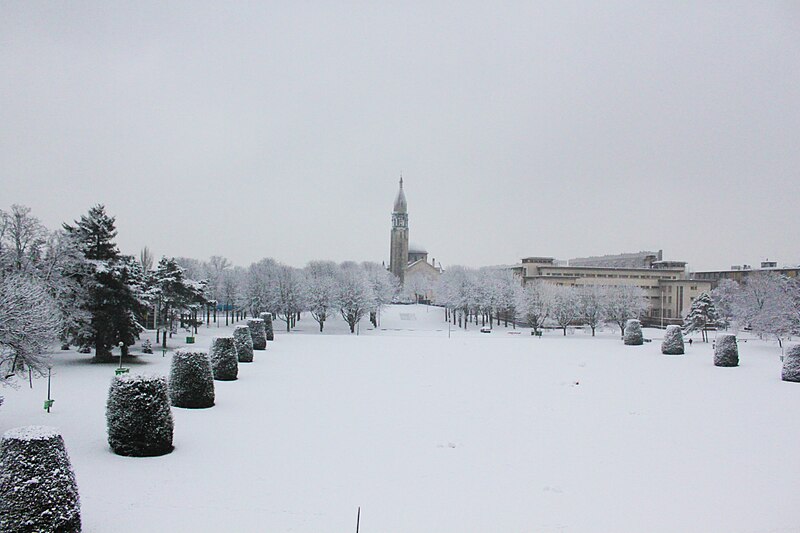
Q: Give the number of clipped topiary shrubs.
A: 11